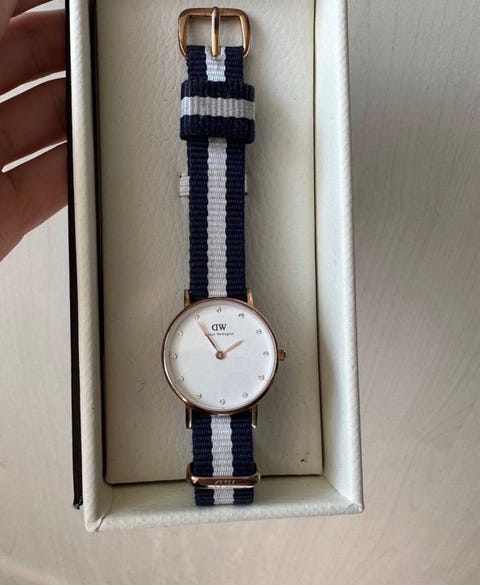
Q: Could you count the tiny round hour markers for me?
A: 12